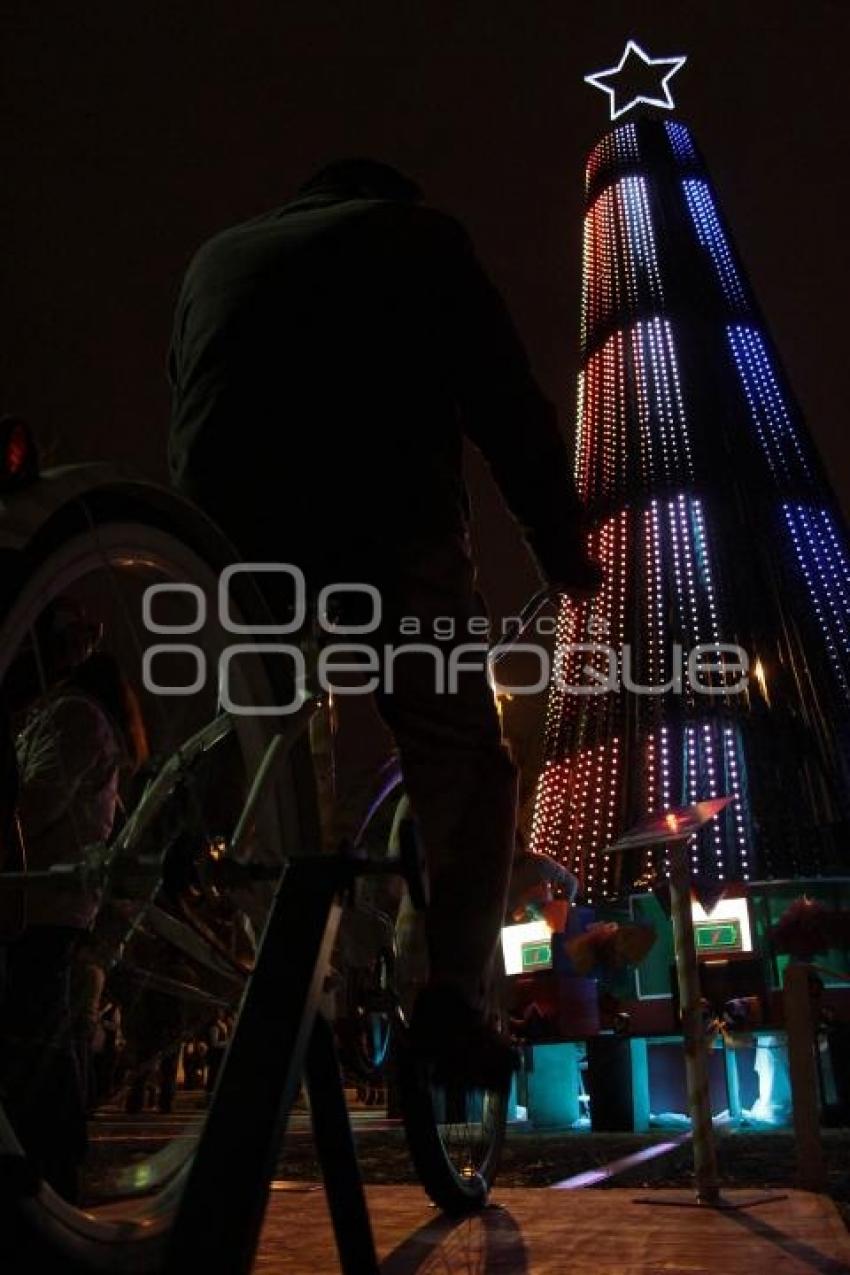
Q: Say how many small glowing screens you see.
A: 2